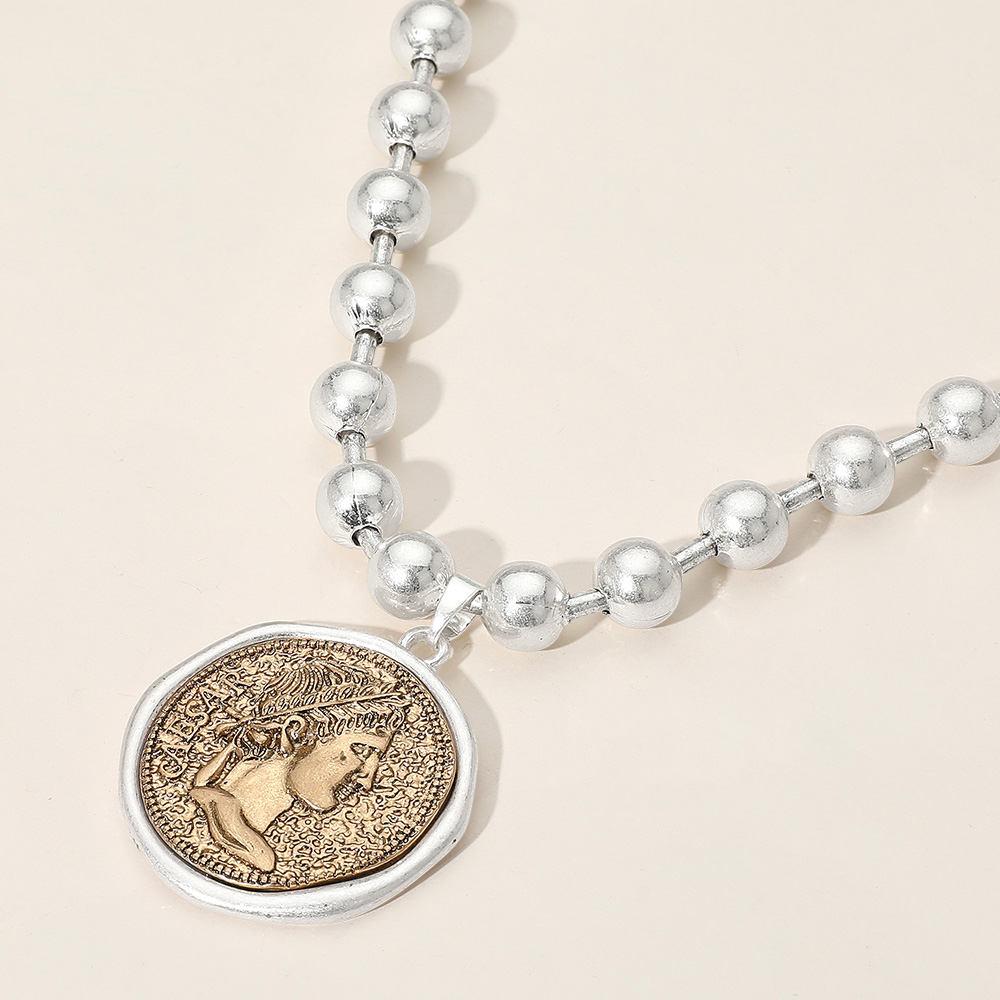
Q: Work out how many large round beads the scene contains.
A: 12